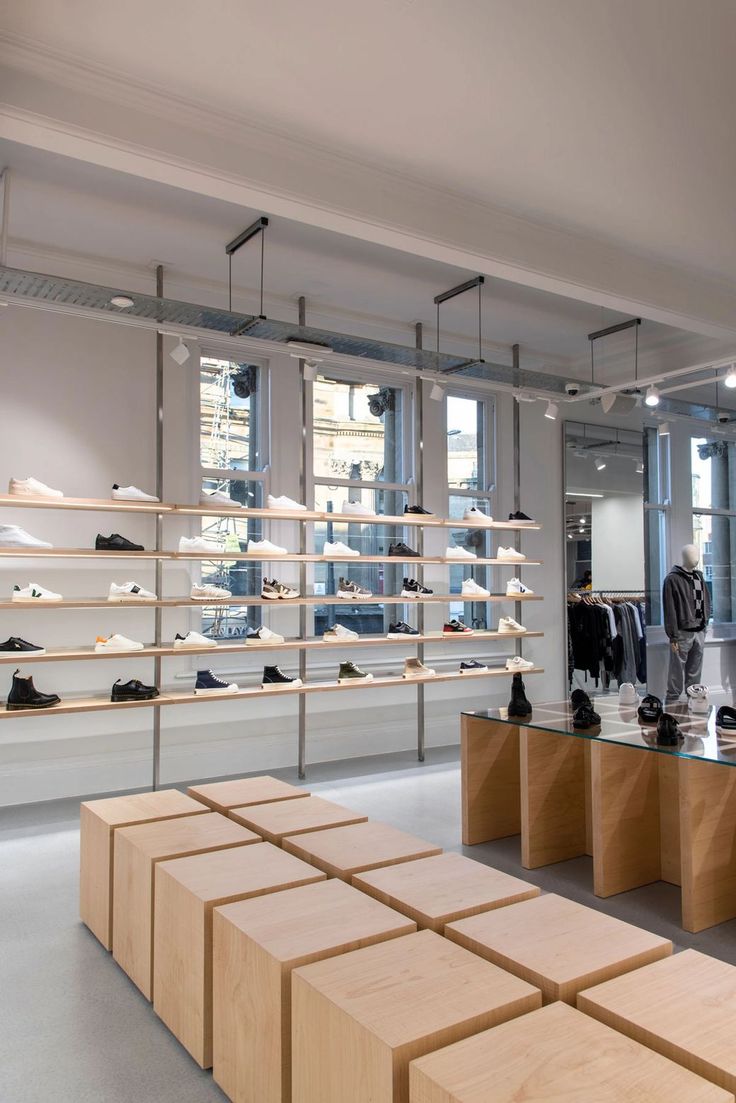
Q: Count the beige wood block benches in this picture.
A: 12